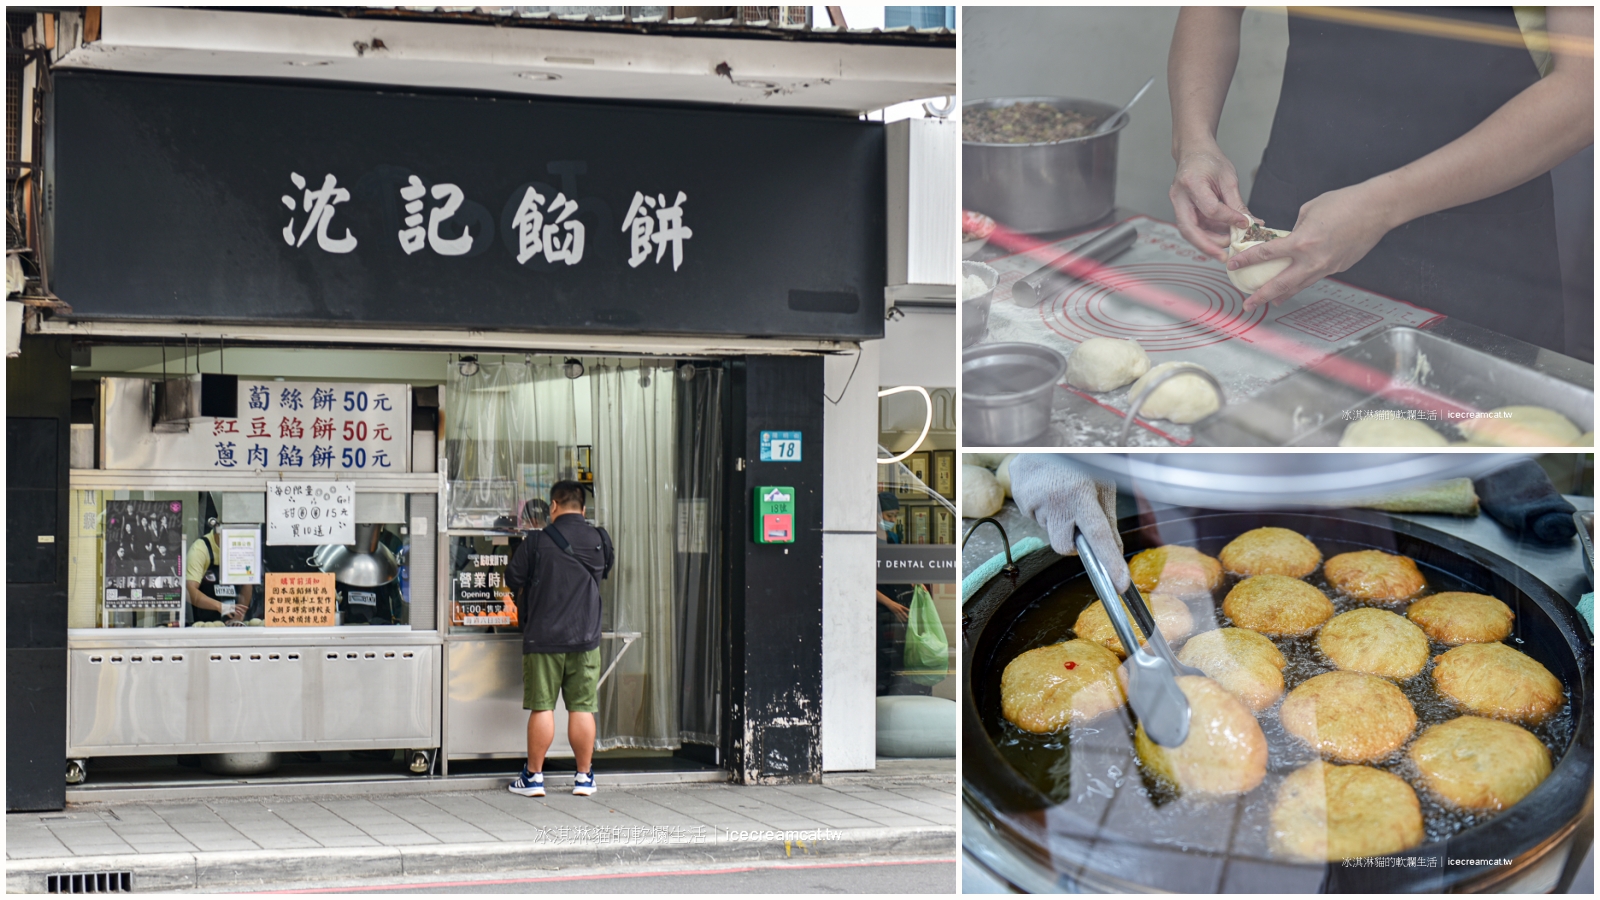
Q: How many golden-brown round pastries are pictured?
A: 14